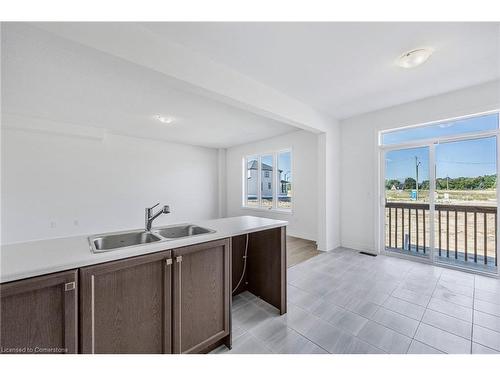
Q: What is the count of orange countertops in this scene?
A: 0